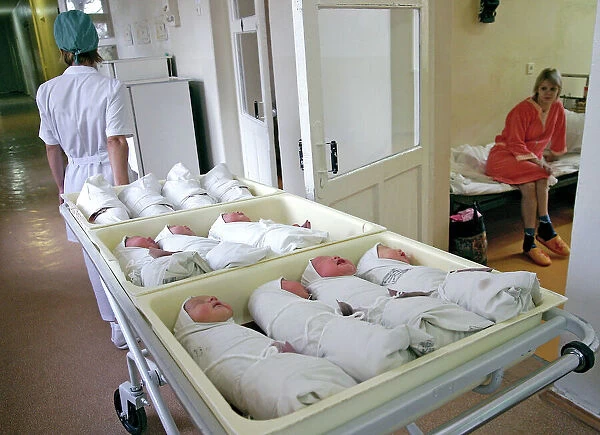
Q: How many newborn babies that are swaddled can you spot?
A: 11